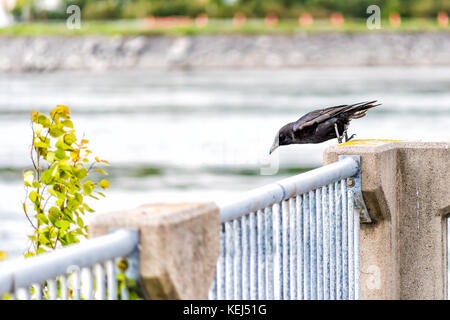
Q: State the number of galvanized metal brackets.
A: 2